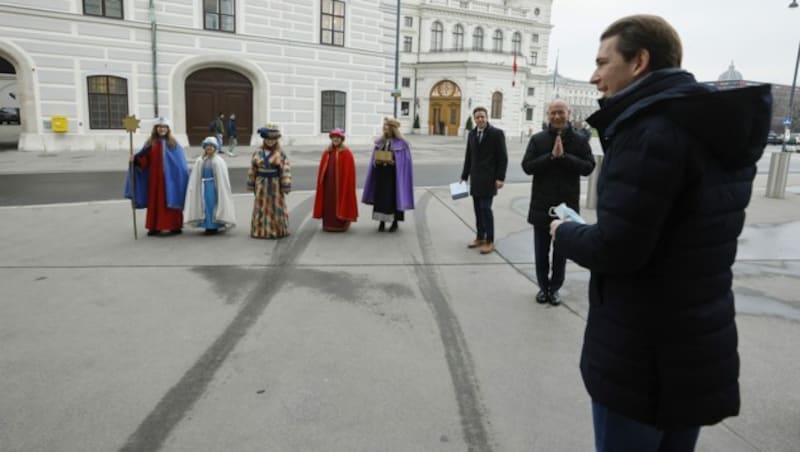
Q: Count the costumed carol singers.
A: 5